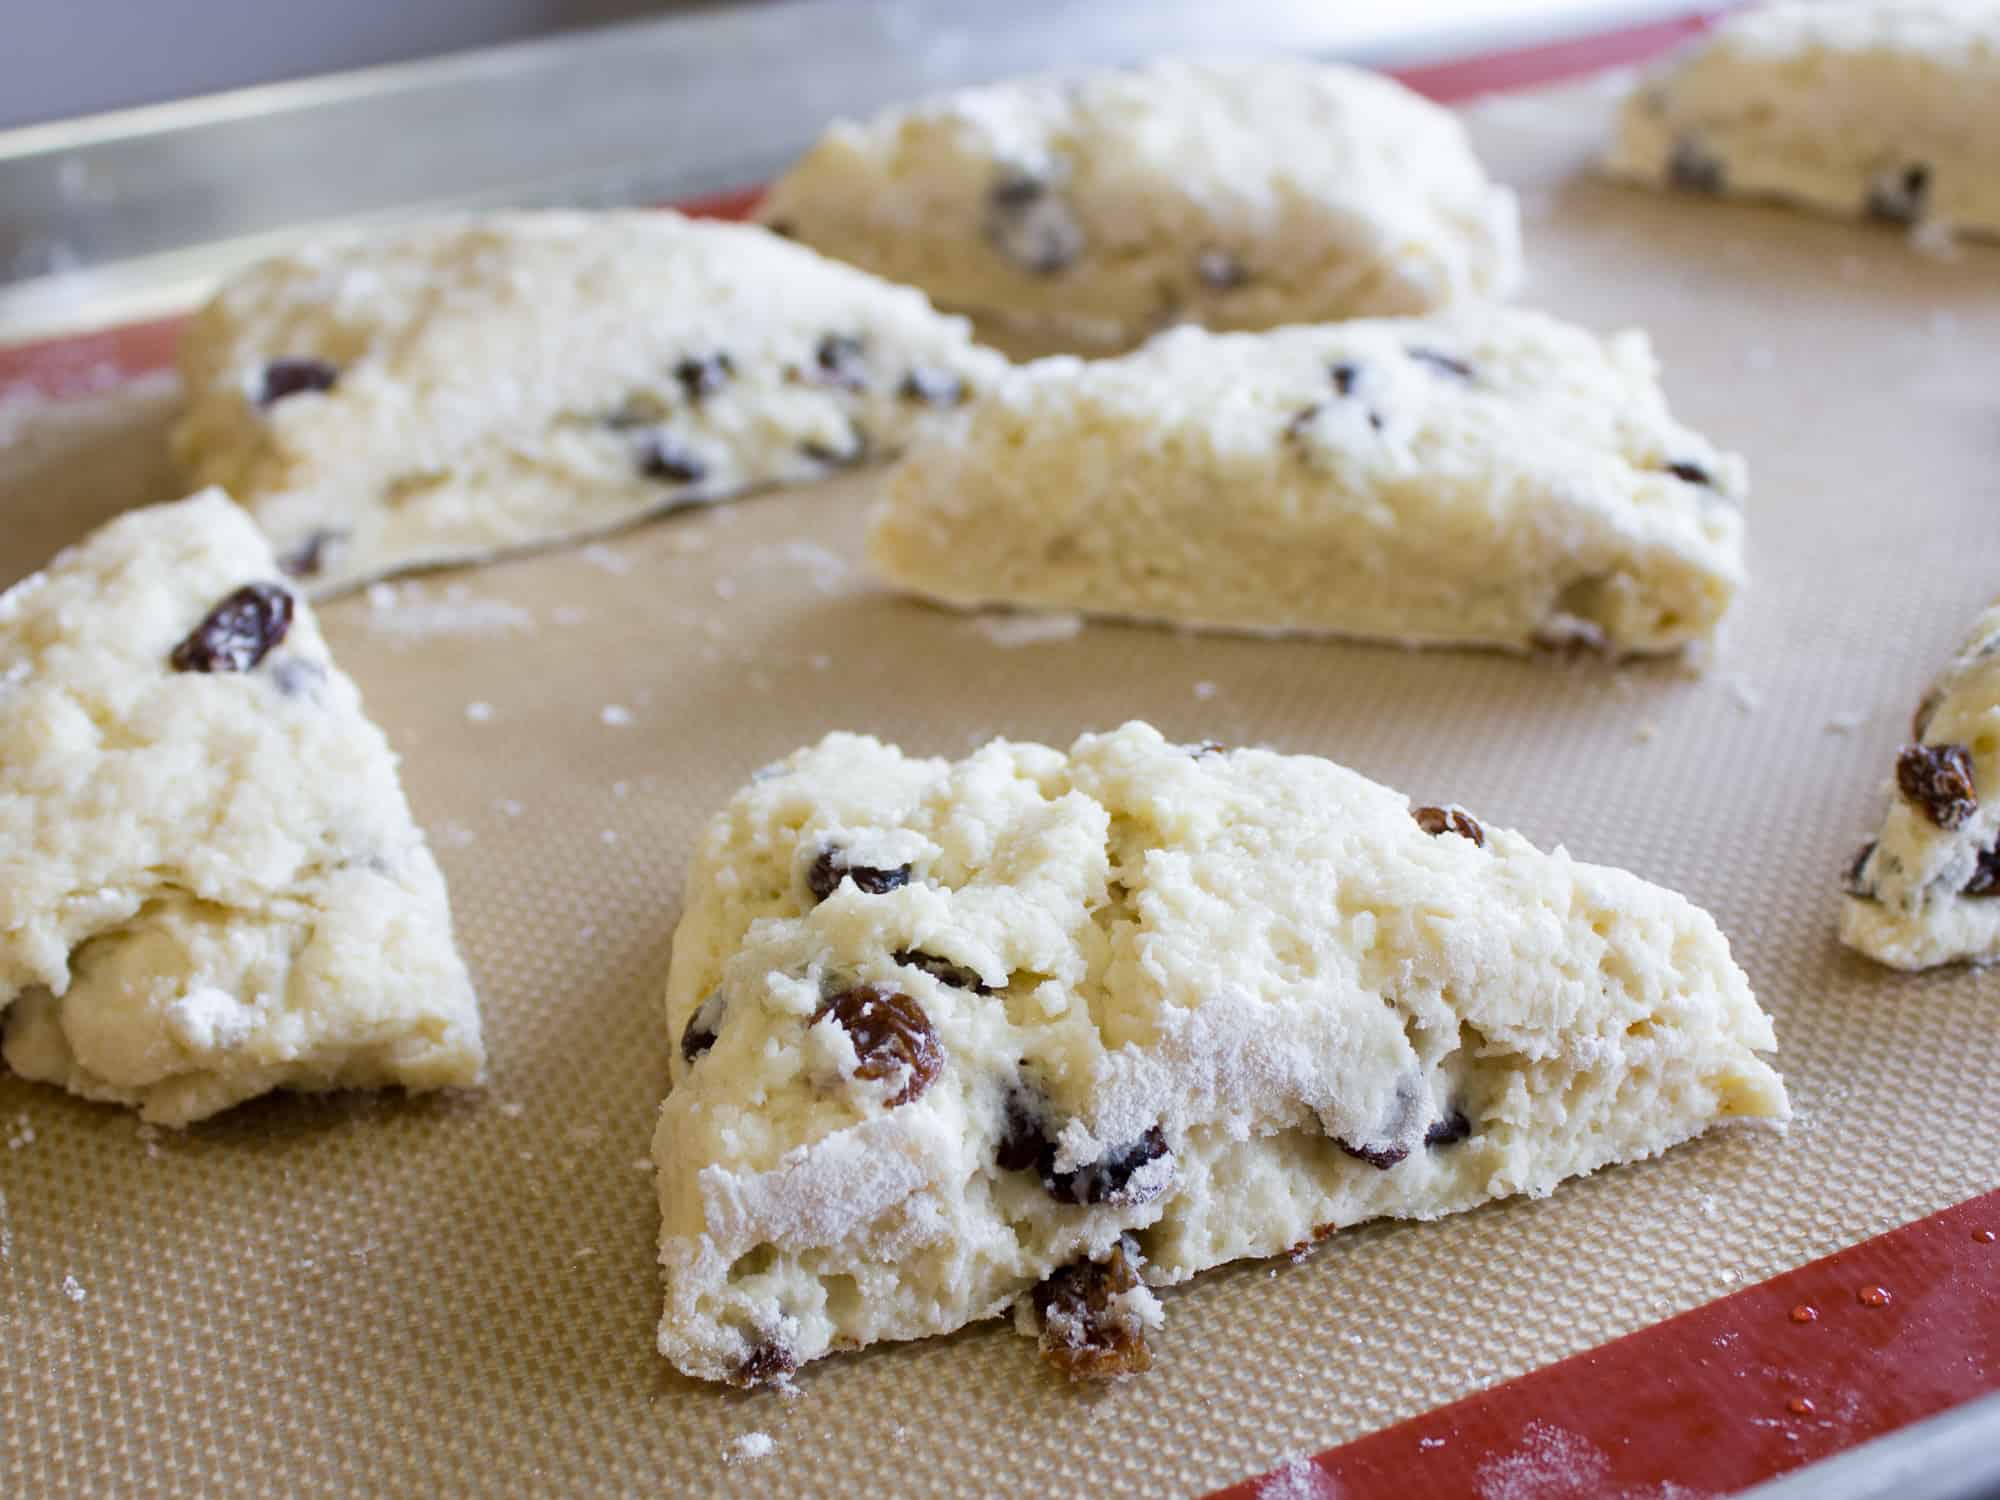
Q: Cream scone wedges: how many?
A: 7